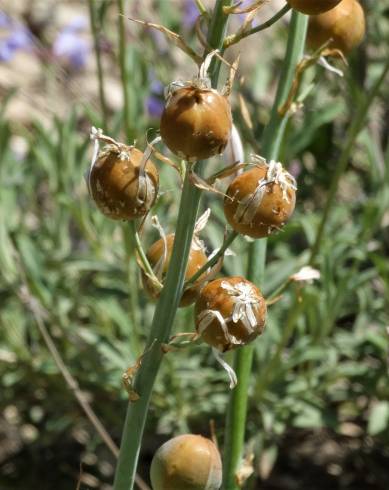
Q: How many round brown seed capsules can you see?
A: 8